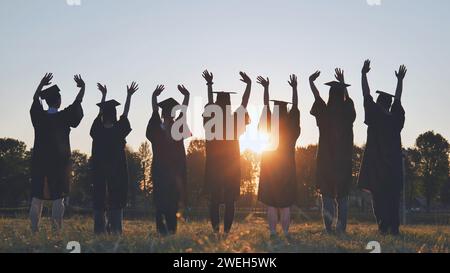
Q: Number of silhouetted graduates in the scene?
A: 7